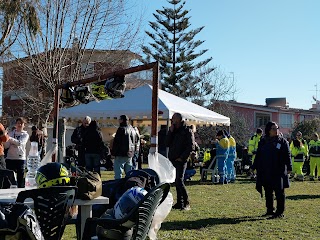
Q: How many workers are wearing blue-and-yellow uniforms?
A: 2